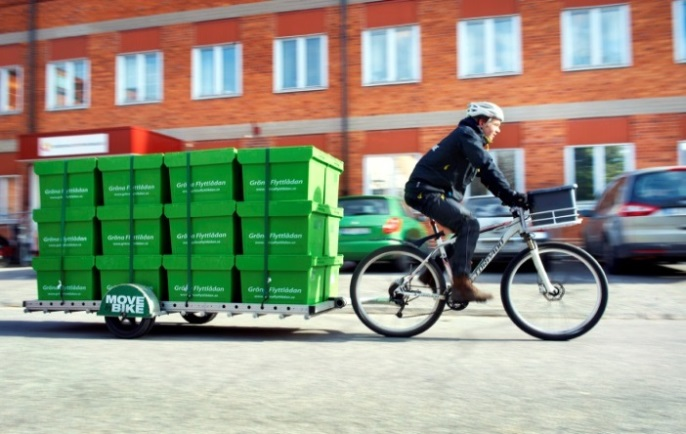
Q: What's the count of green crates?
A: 12